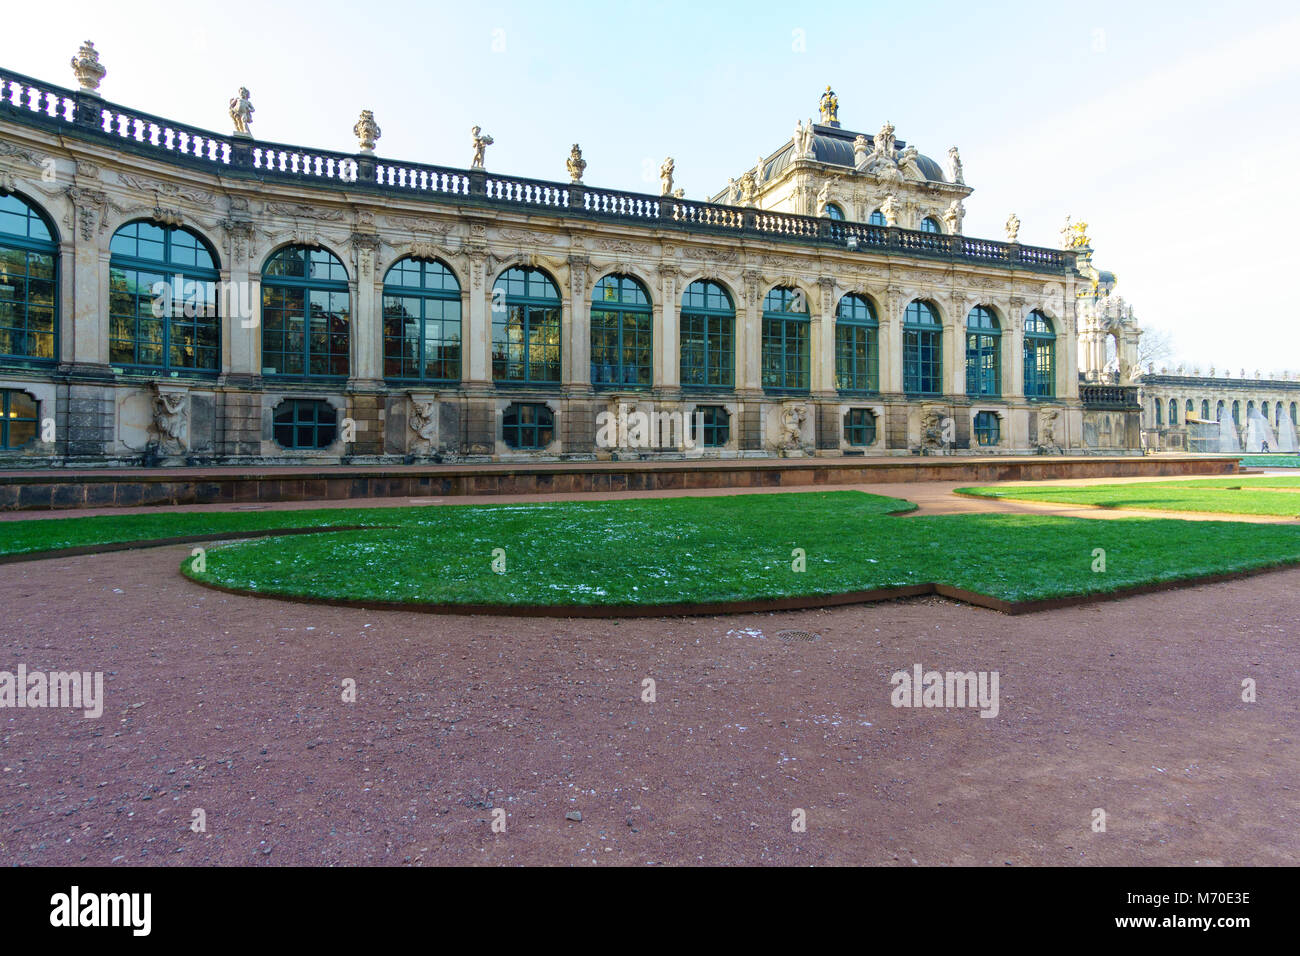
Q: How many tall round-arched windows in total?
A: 12